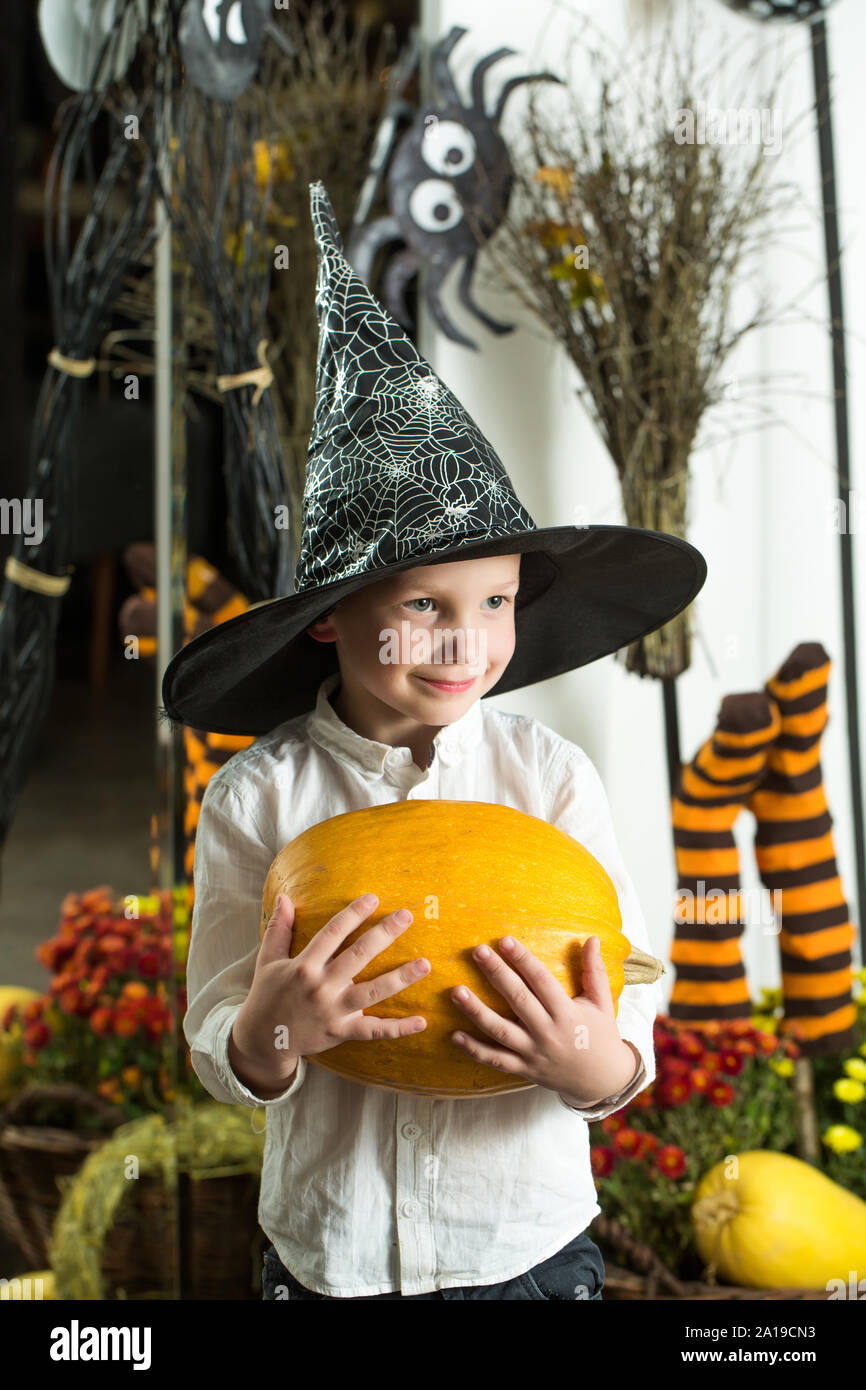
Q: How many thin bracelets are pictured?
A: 0